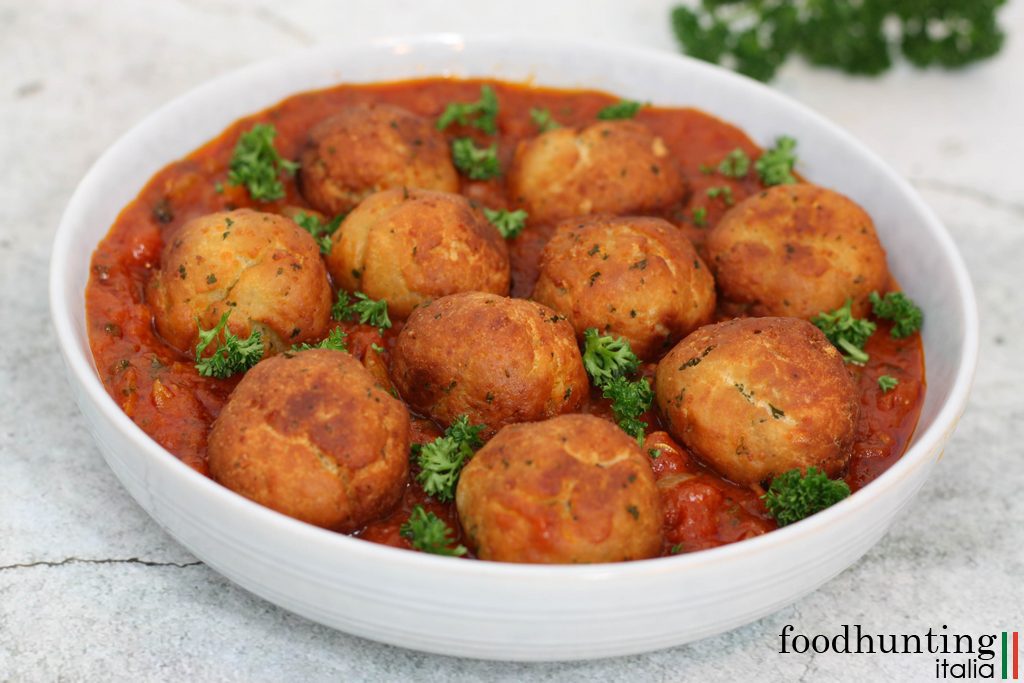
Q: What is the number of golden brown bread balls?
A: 10